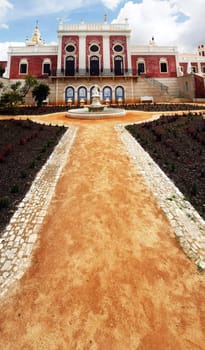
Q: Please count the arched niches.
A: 5